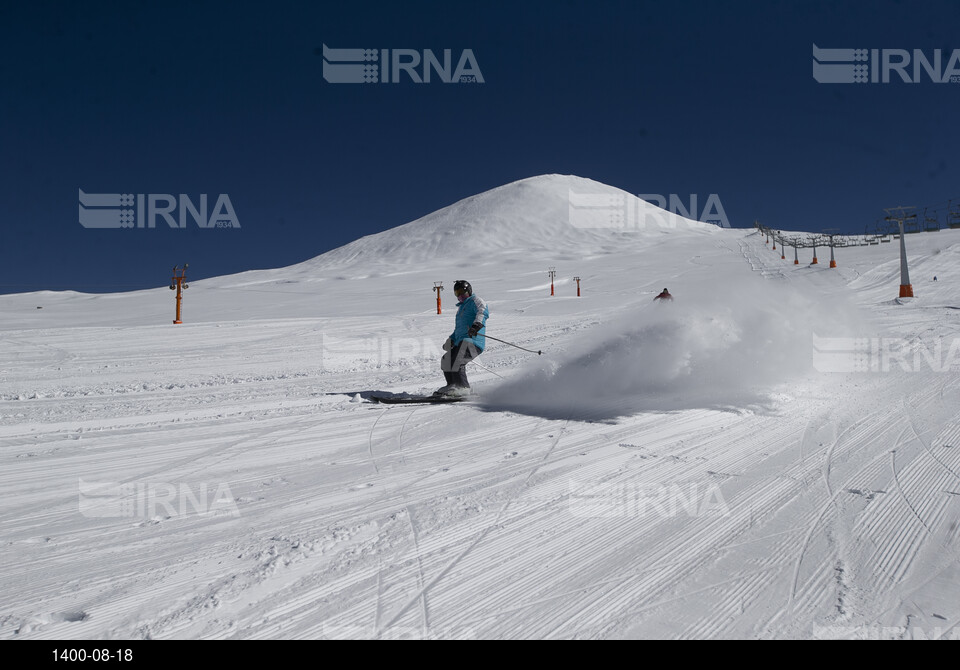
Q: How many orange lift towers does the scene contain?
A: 4